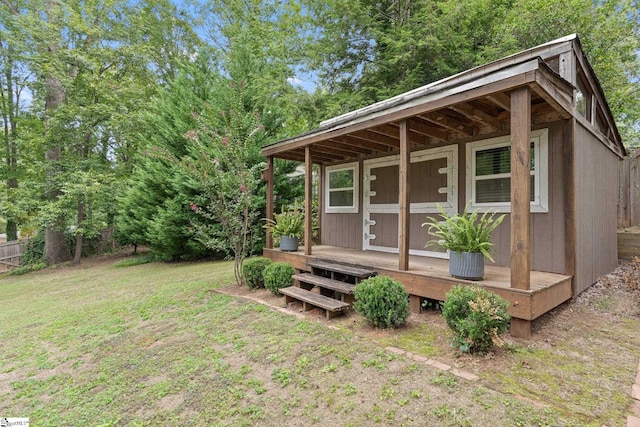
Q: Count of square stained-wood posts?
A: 4